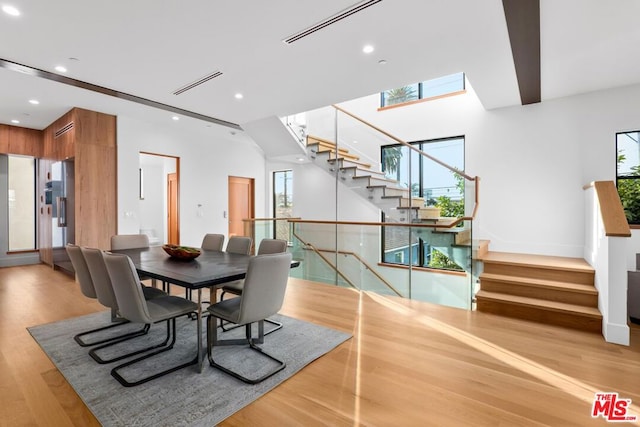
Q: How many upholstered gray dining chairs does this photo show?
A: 8